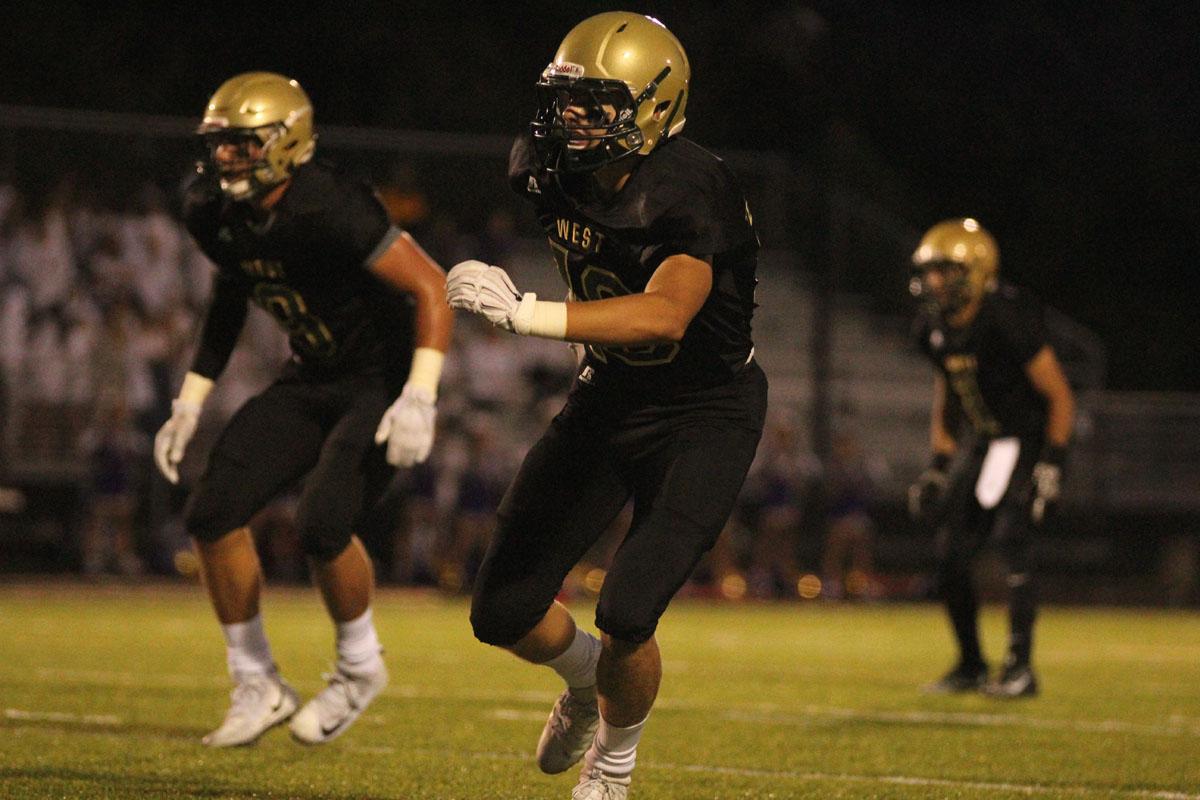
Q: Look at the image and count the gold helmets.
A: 3